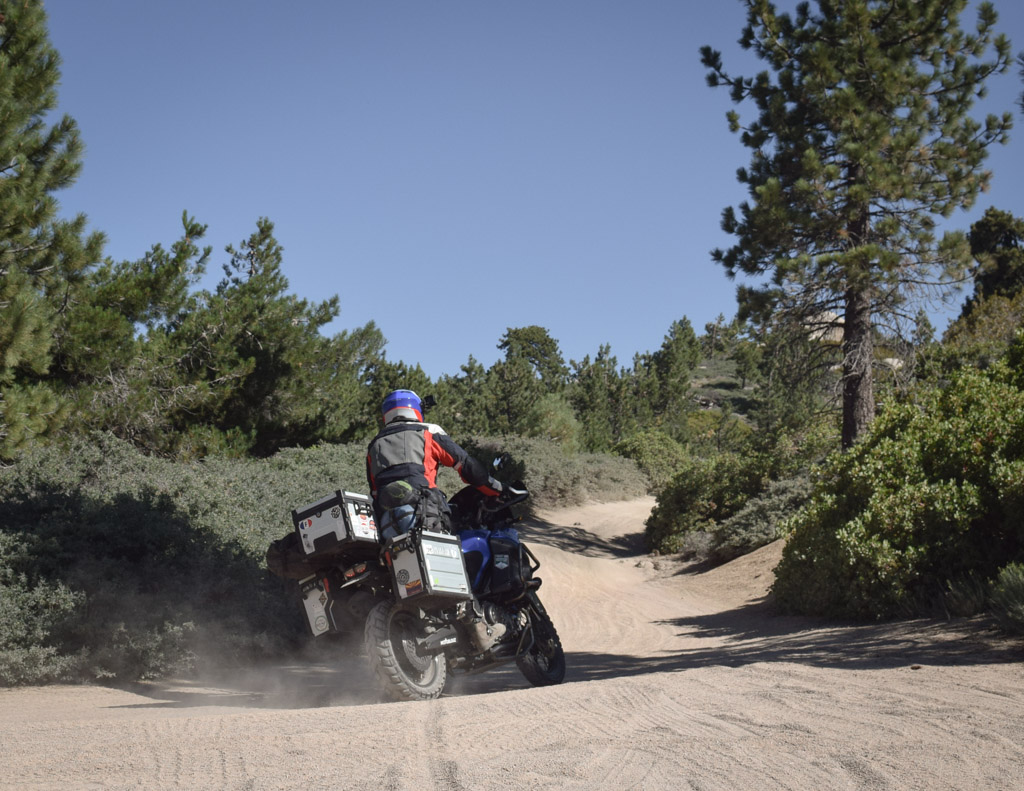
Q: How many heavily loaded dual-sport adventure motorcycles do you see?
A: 1